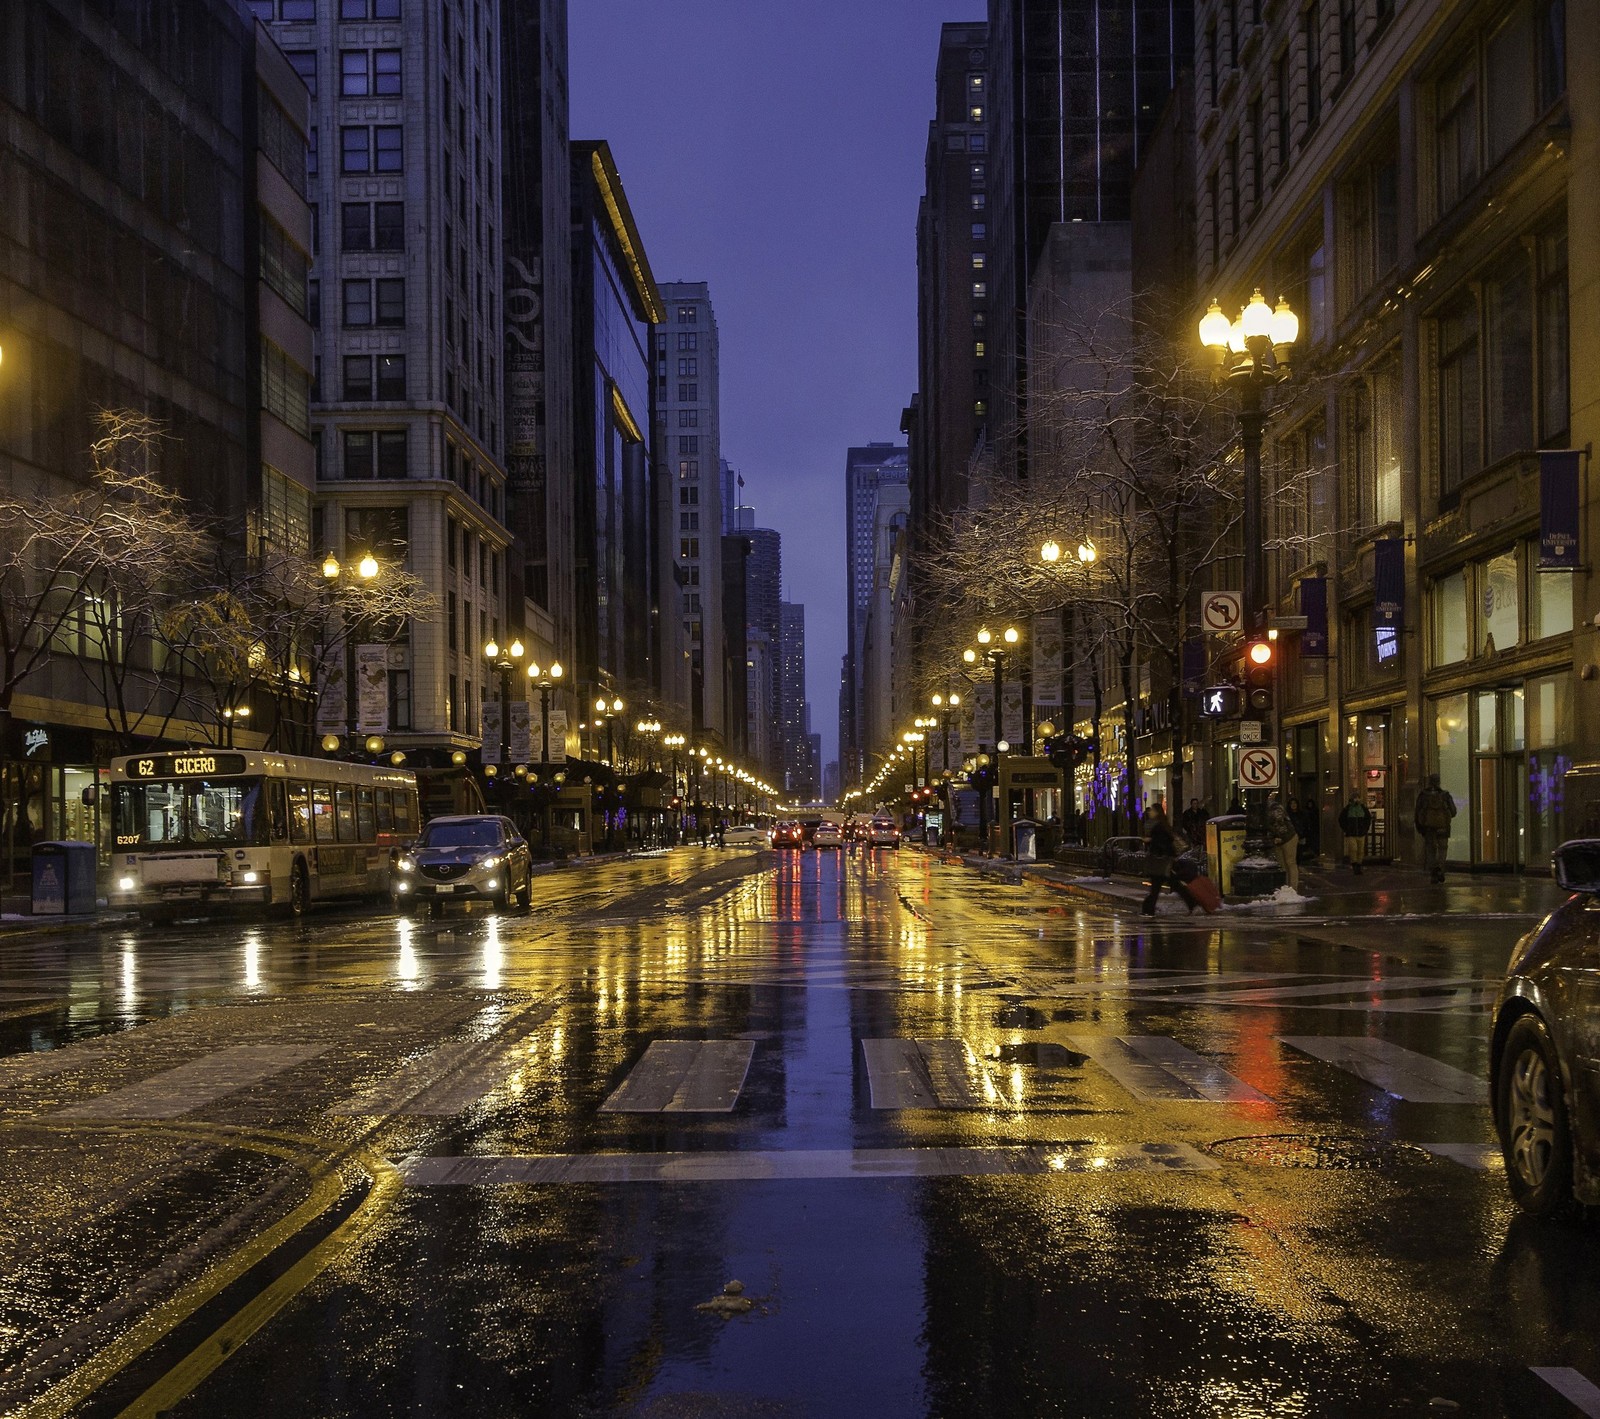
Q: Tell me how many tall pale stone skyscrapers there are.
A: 2